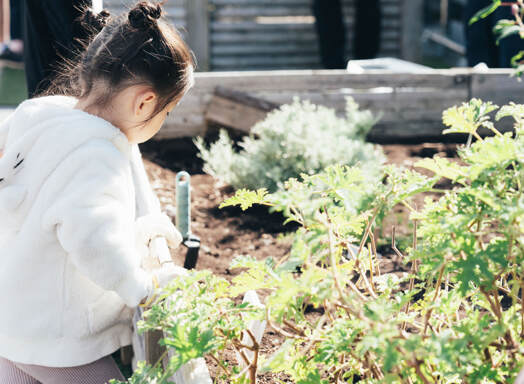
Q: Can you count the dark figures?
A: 3